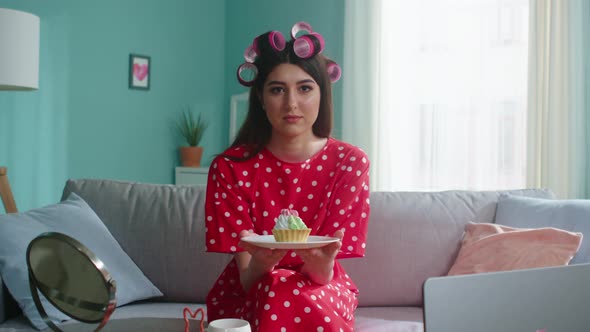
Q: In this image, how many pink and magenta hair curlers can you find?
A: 6